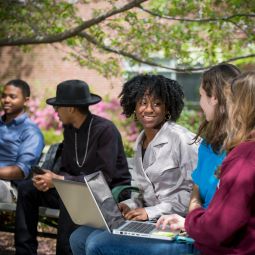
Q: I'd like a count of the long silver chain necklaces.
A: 1